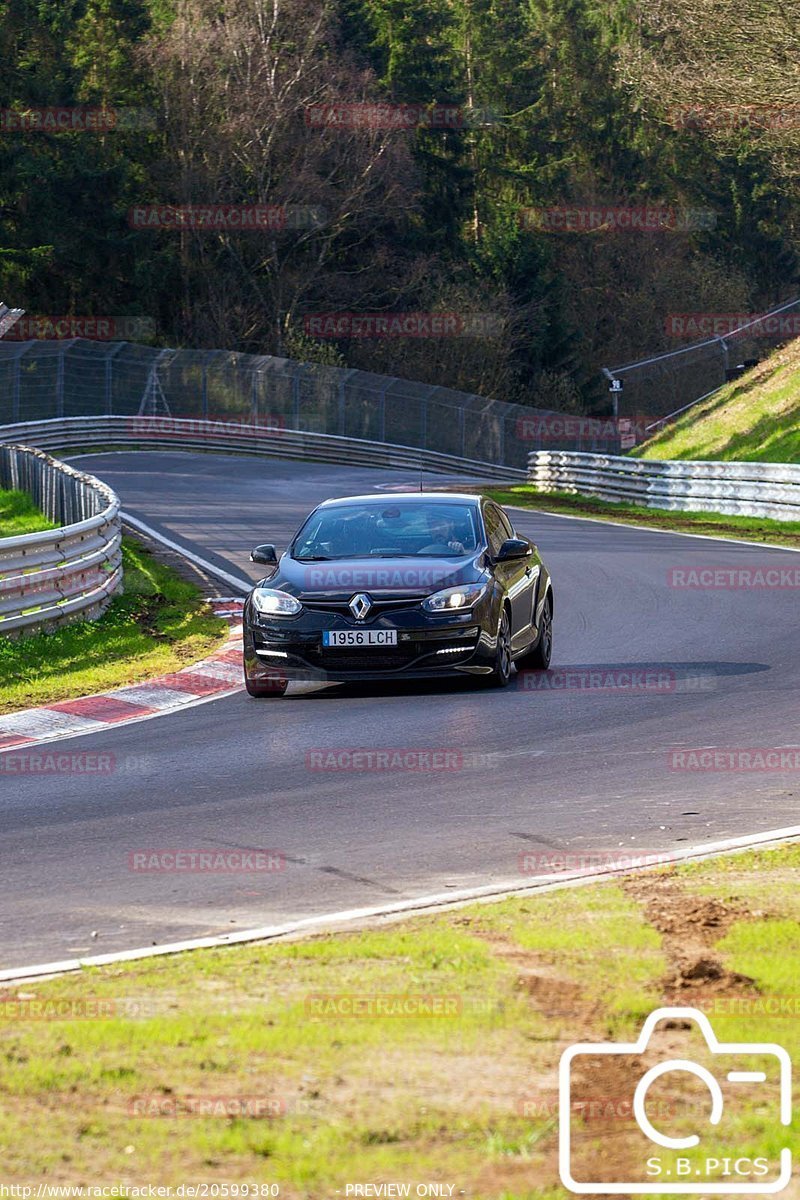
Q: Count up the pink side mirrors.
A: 0